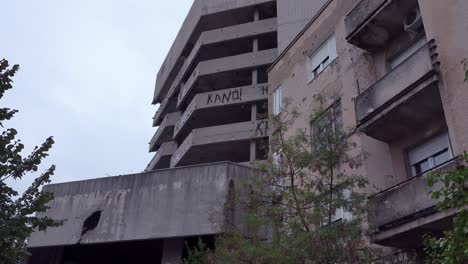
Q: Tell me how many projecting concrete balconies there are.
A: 3